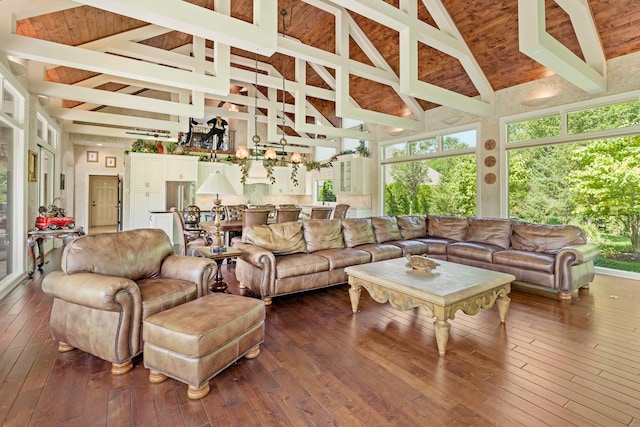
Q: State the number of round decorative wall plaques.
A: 3